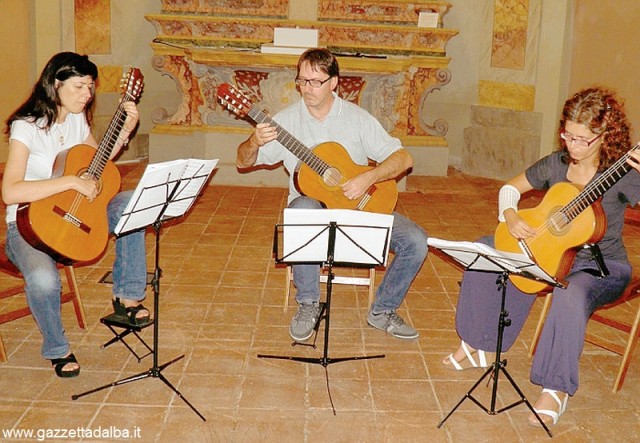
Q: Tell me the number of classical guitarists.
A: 3